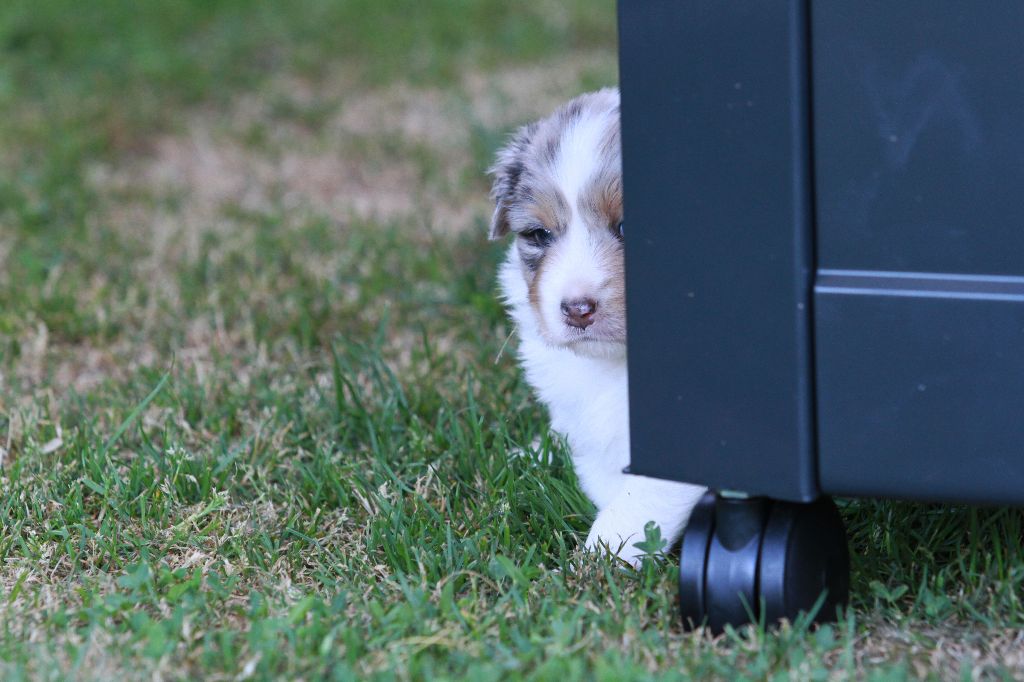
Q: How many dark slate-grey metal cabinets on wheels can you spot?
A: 1